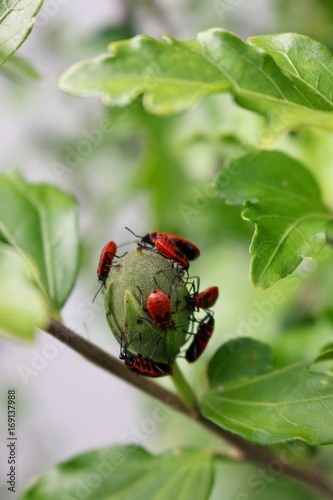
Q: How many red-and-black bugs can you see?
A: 7